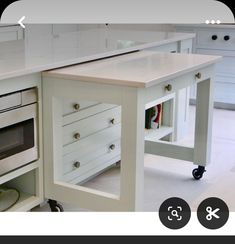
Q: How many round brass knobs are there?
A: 7